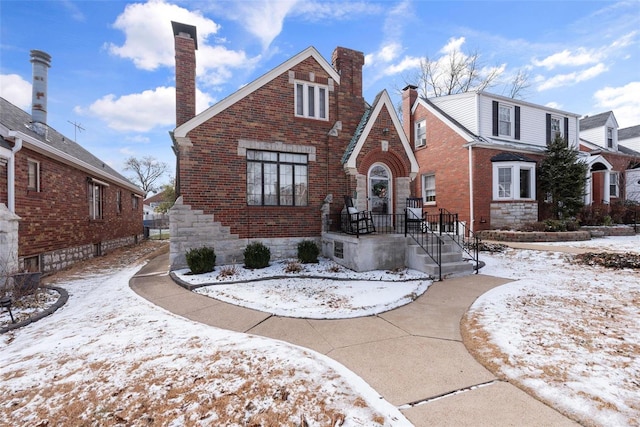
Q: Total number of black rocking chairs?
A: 2